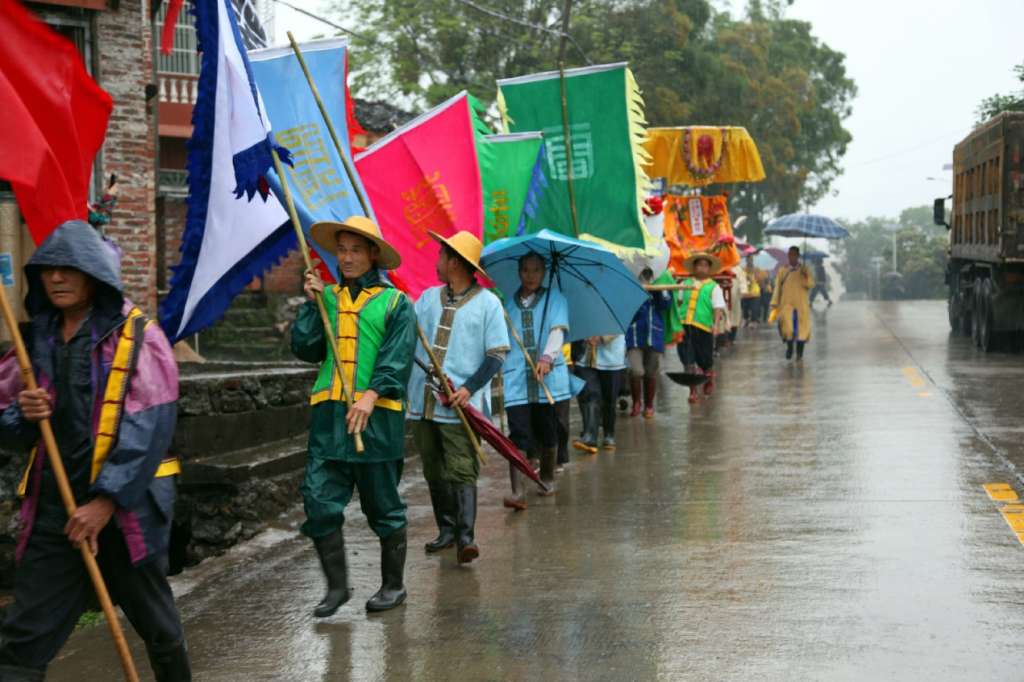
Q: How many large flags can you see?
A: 6